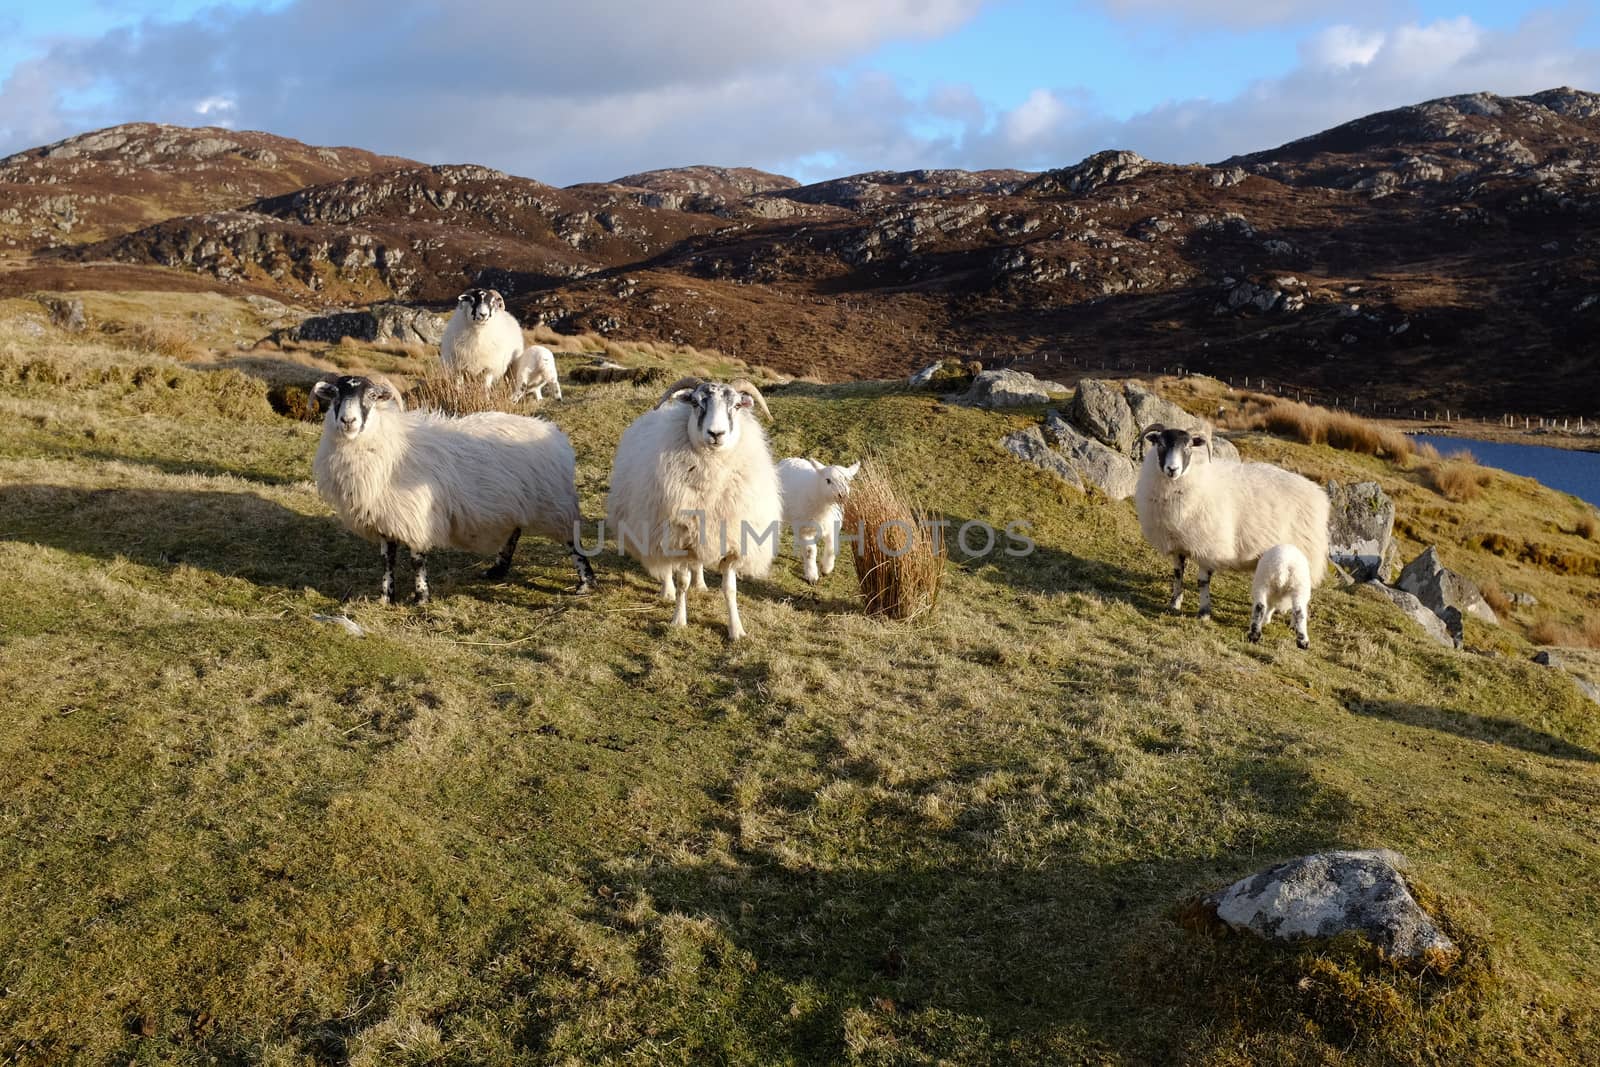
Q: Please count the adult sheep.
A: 4